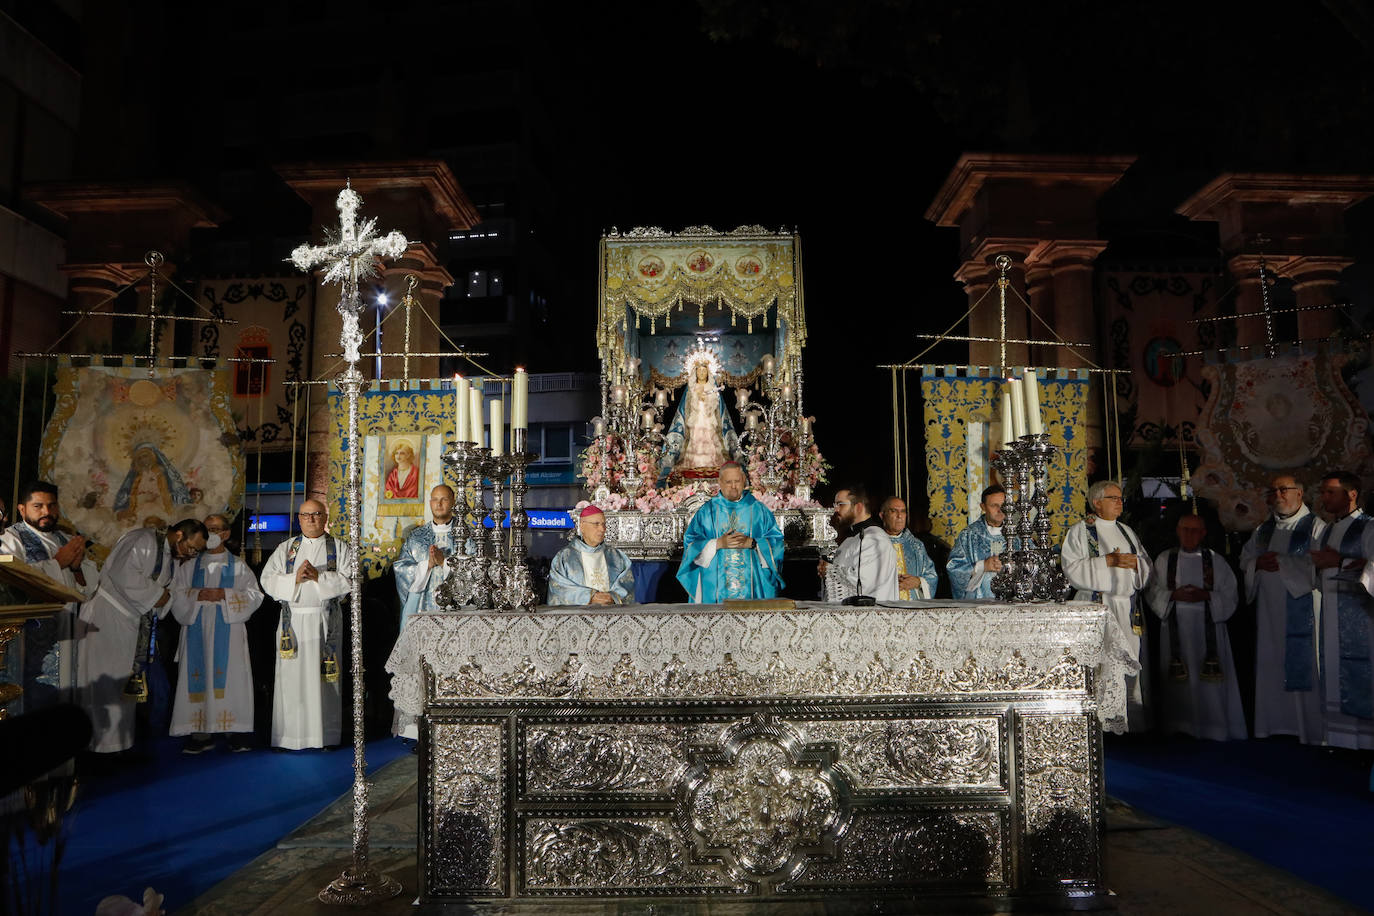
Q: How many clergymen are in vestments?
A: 14